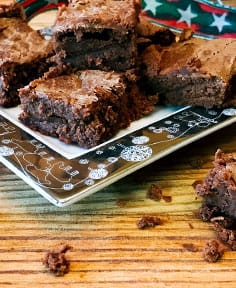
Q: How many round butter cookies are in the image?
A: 0